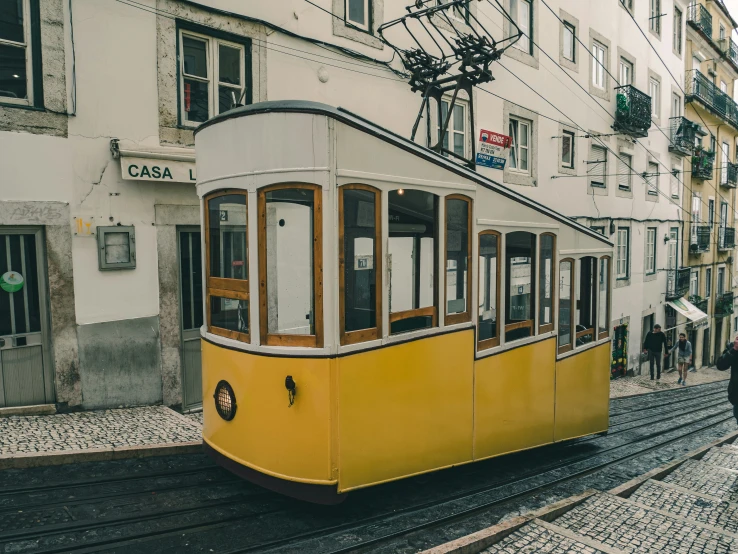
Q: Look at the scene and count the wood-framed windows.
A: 11